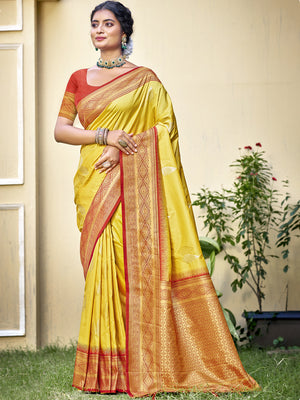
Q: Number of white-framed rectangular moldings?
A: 3